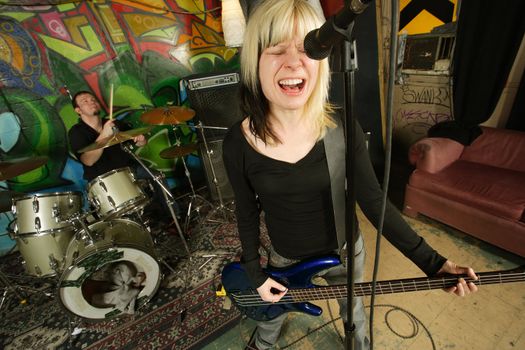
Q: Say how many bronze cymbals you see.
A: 4